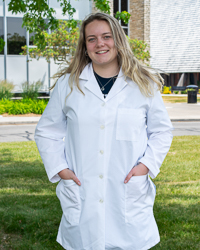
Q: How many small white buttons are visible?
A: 5